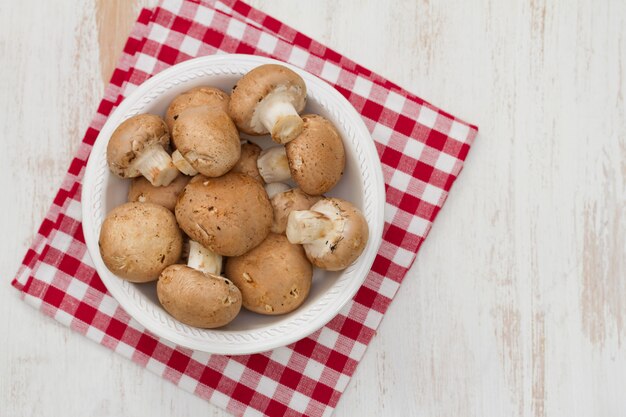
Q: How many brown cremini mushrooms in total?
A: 13